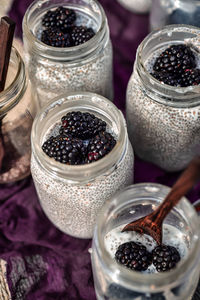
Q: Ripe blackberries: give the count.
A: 11